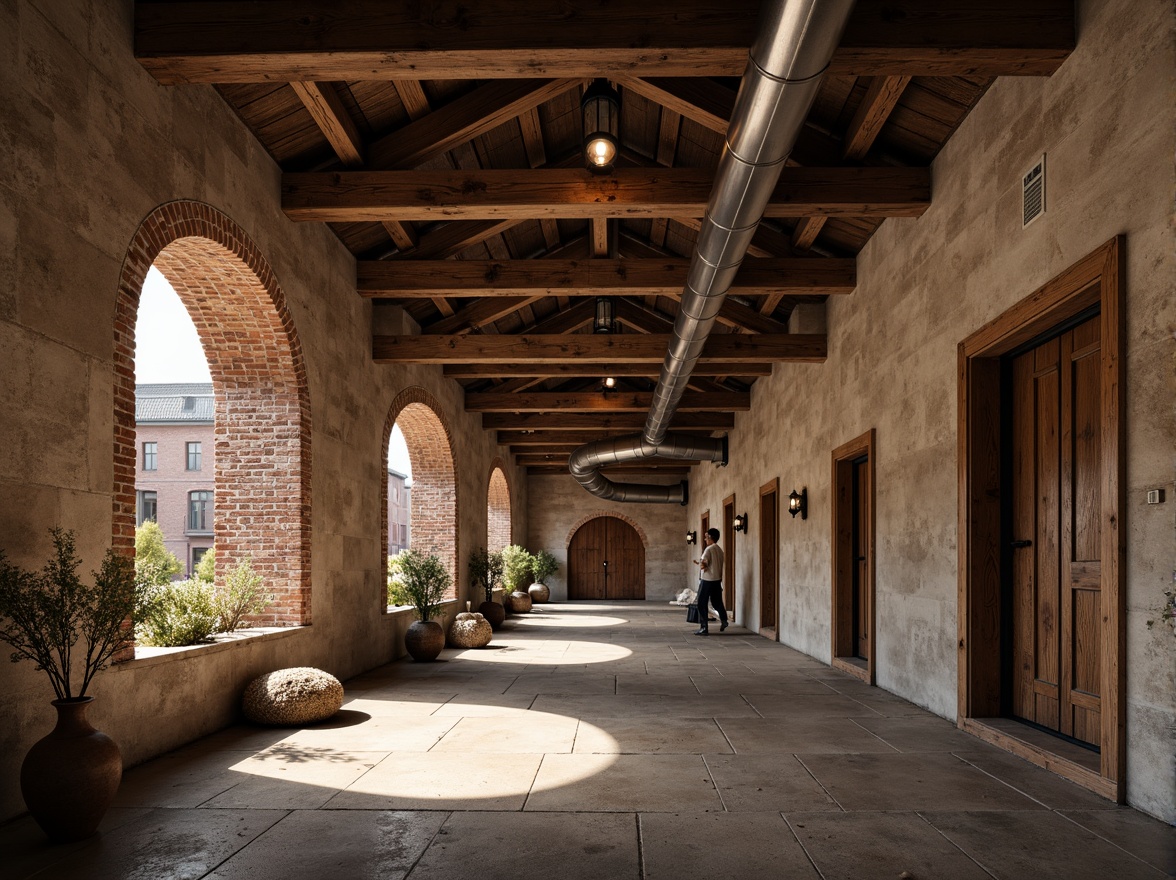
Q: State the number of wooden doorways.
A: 6